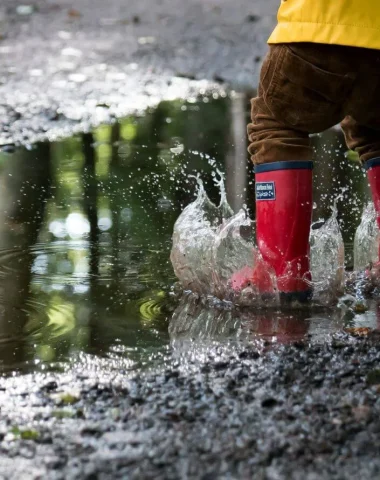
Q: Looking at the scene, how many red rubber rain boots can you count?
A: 2